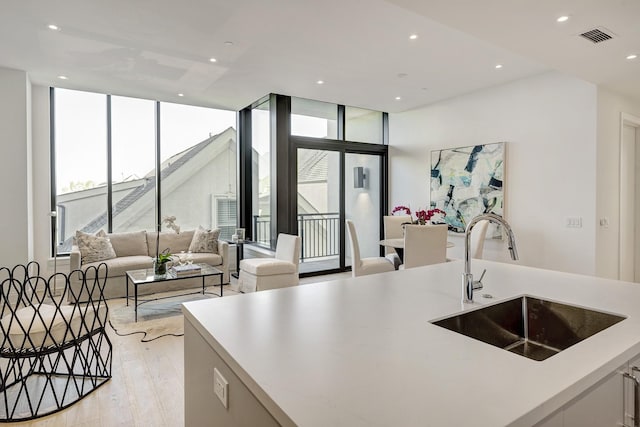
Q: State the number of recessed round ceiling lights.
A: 10